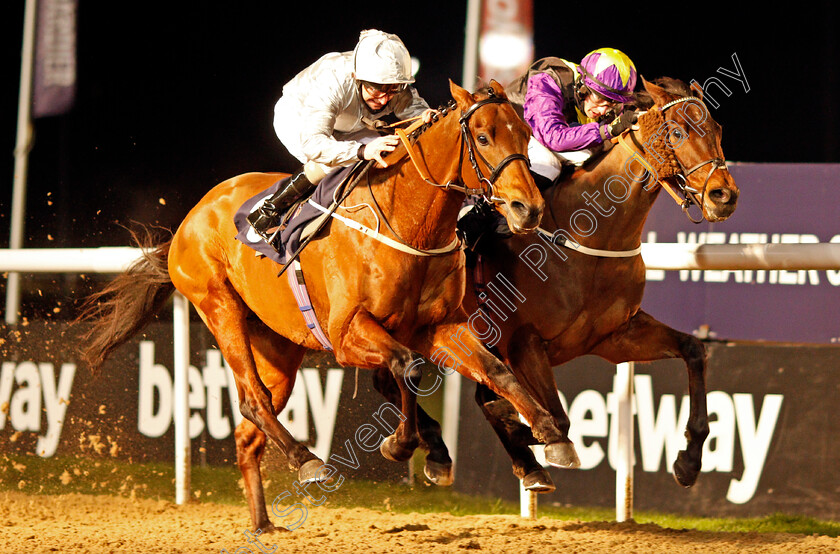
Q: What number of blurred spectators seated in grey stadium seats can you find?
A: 0